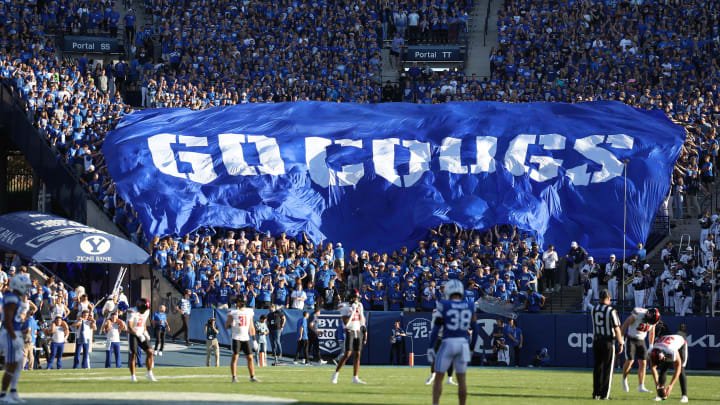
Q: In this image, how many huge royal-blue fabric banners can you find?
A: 1